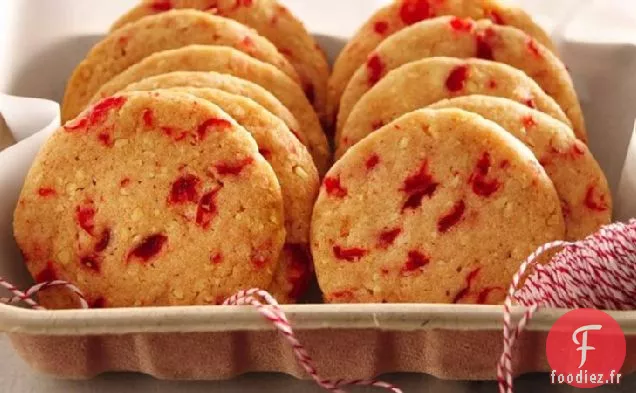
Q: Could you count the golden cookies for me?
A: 11